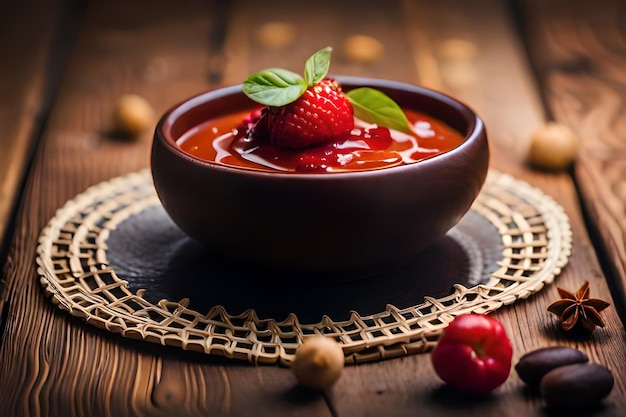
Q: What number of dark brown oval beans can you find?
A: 2